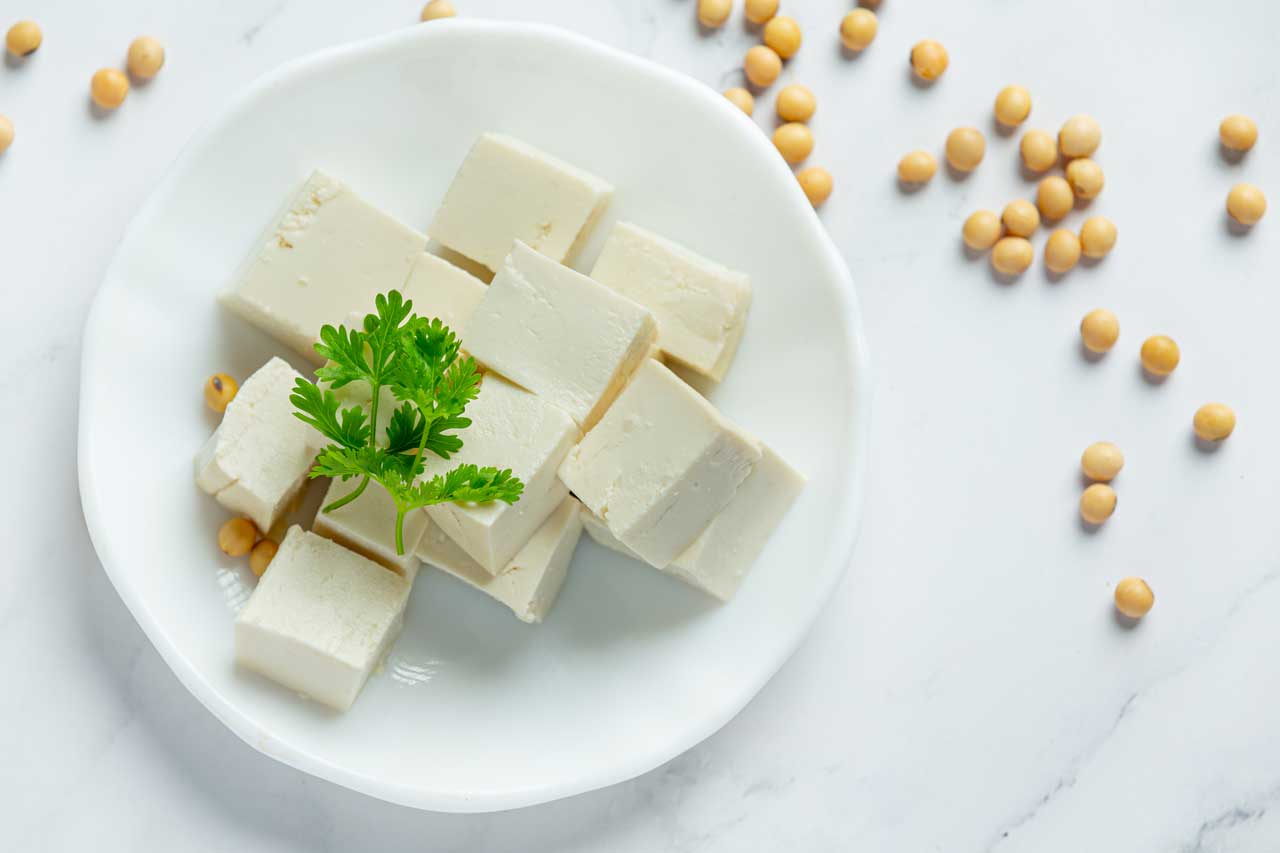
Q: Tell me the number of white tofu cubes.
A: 13